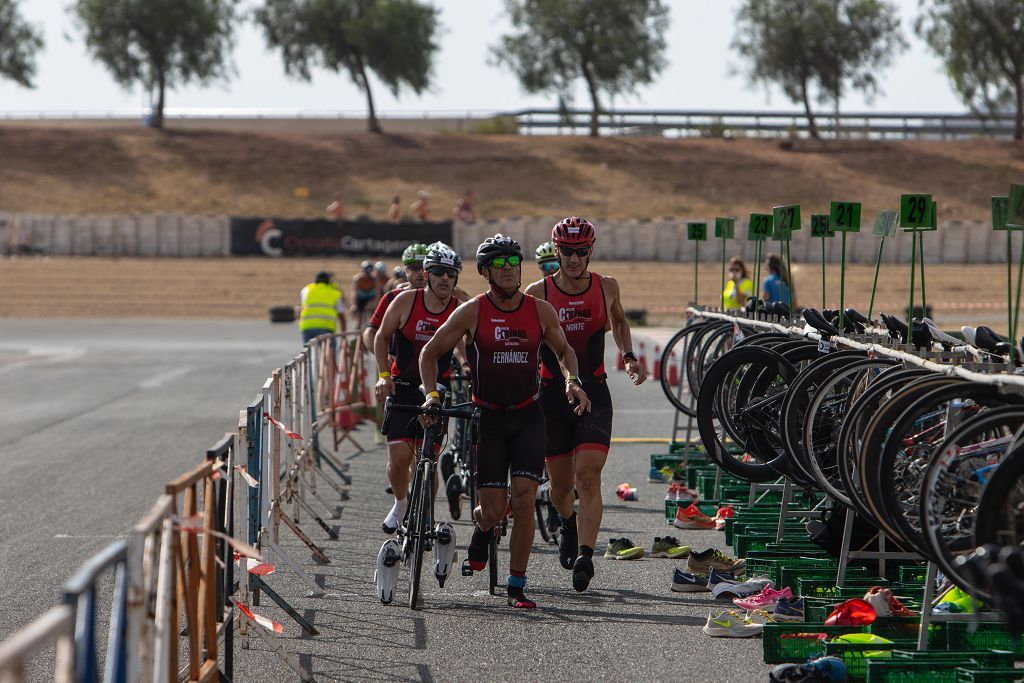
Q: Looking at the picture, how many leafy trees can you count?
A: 6